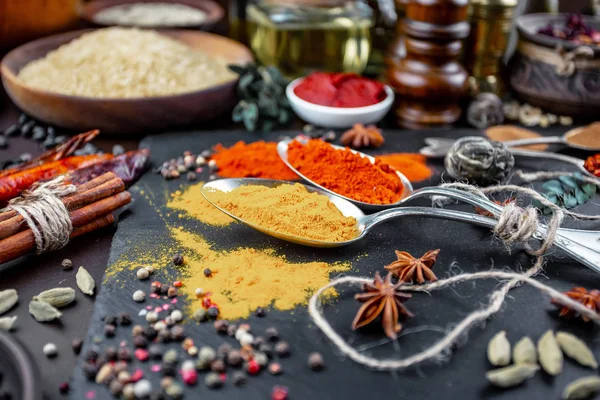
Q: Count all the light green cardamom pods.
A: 11